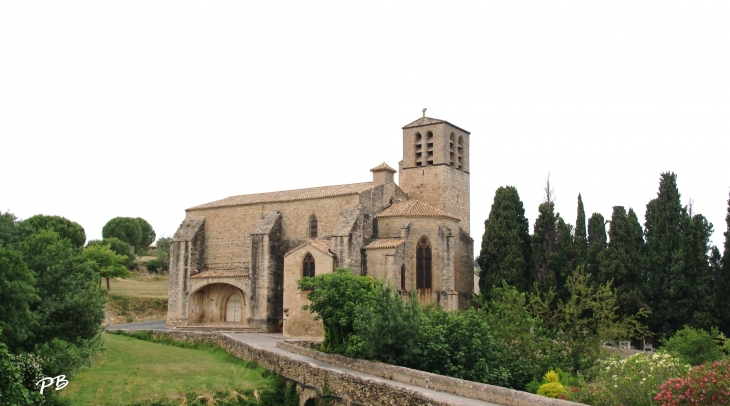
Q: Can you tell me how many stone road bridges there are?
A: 1